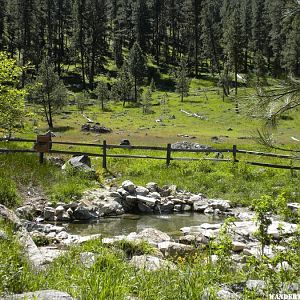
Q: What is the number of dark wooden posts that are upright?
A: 4